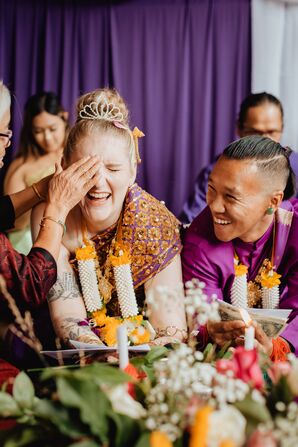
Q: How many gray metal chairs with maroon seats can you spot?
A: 0